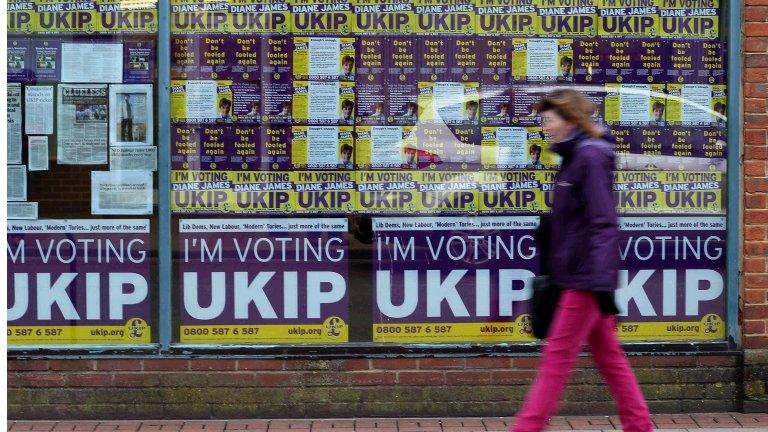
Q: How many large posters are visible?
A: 4